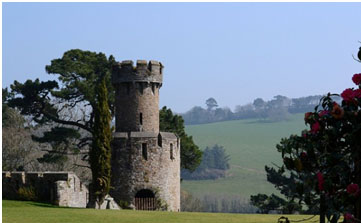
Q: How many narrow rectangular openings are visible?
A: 3